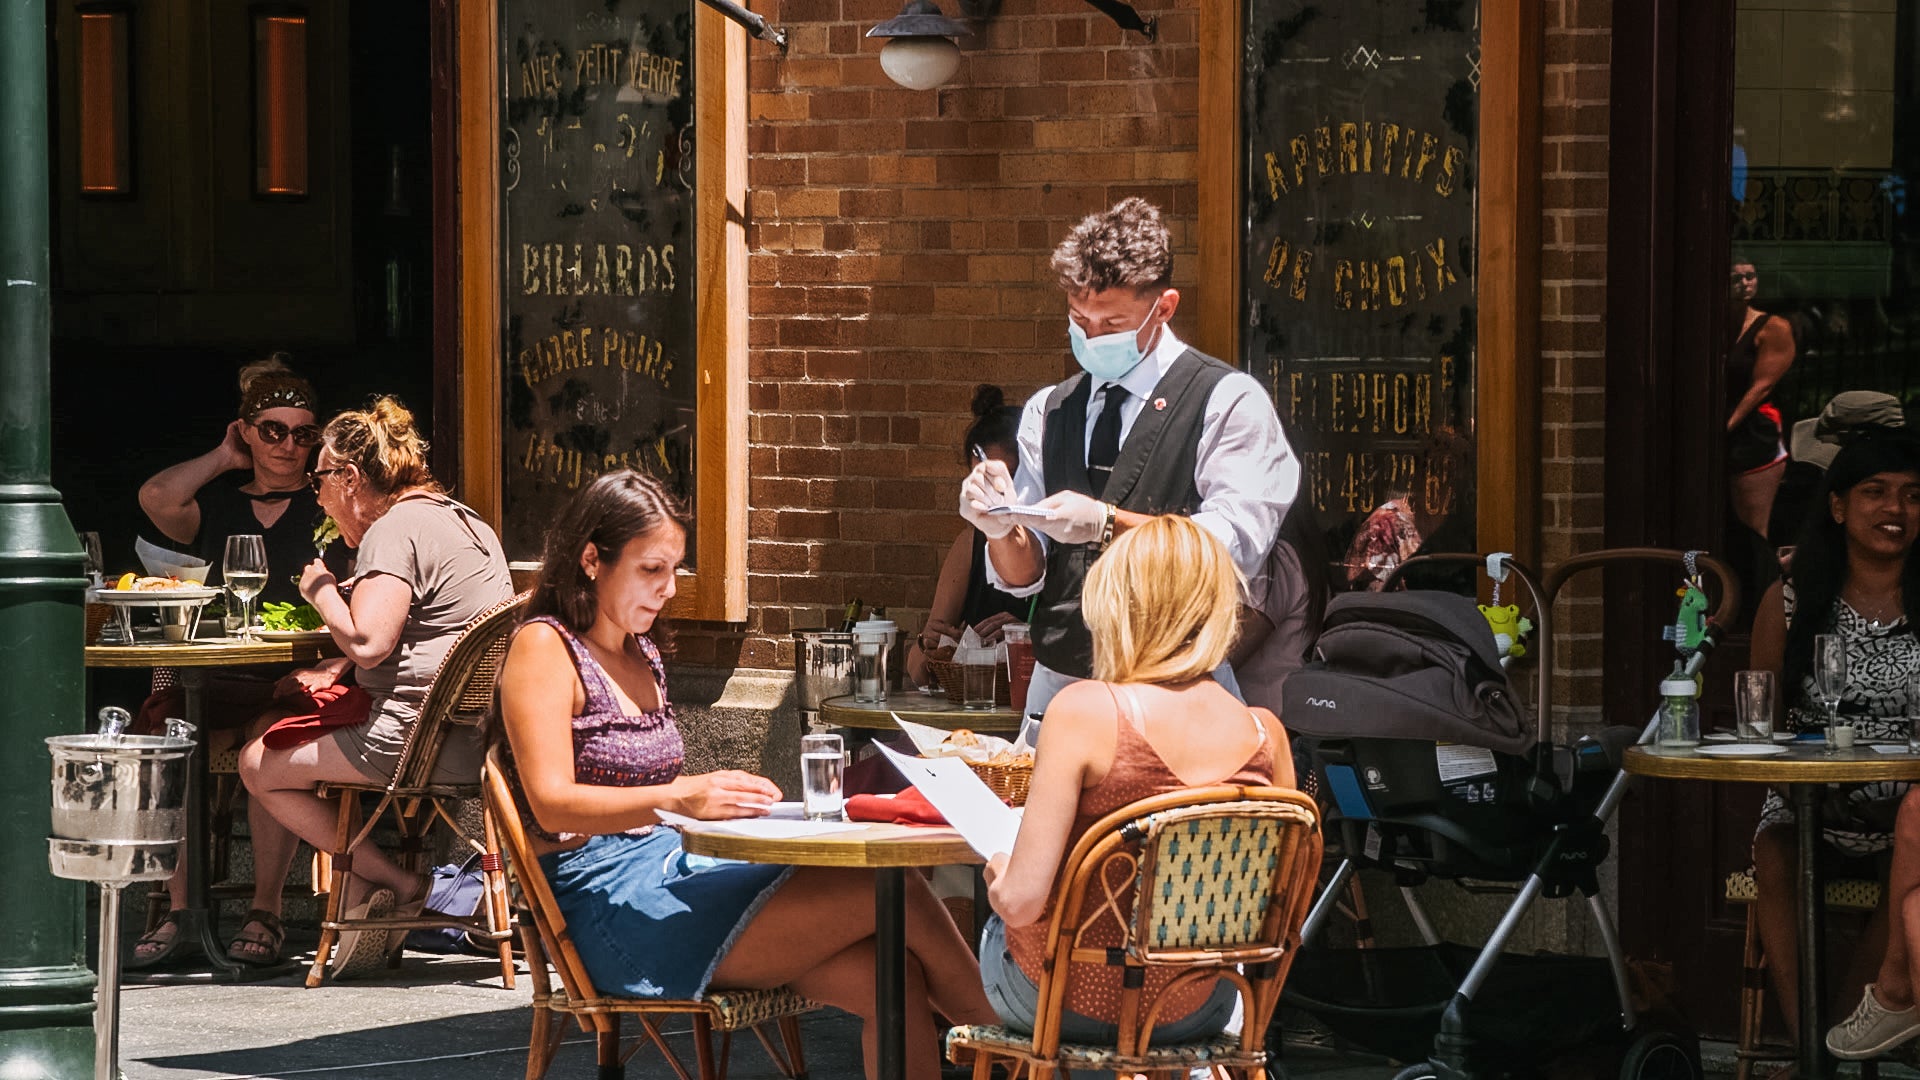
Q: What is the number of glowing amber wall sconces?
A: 2